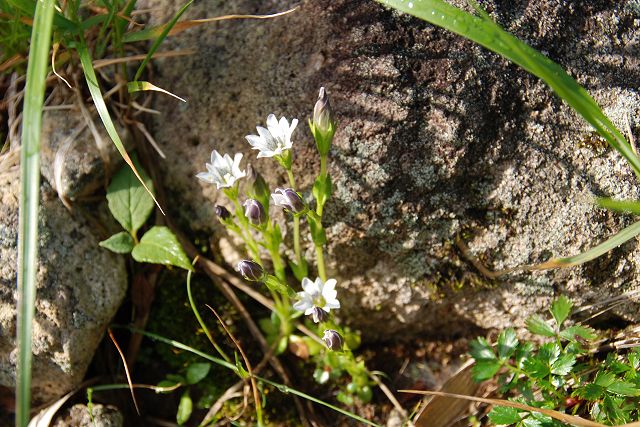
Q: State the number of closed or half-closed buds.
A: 8